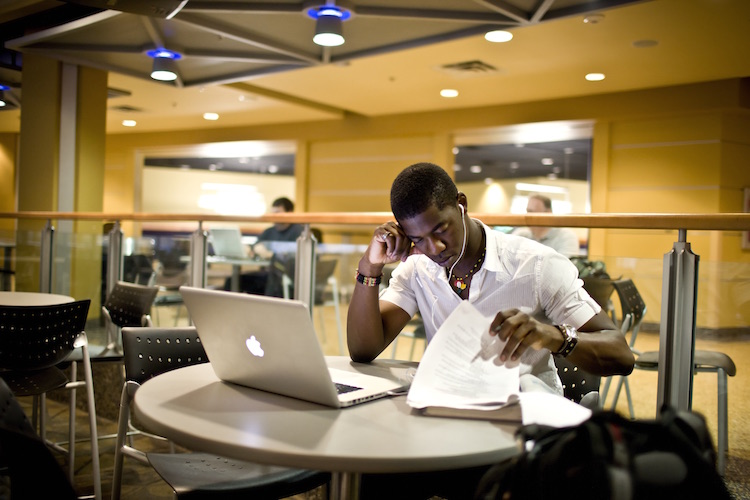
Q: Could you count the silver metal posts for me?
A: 5